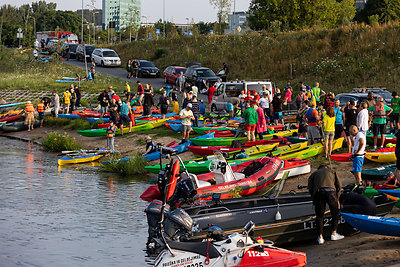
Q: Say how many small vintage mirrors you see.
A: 0